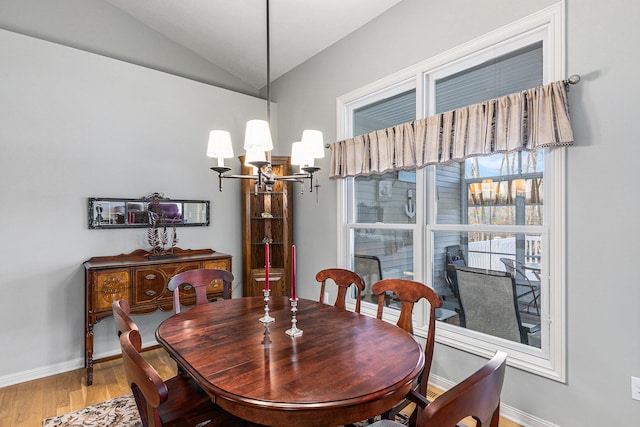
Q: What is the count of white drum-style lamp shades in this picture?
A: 5